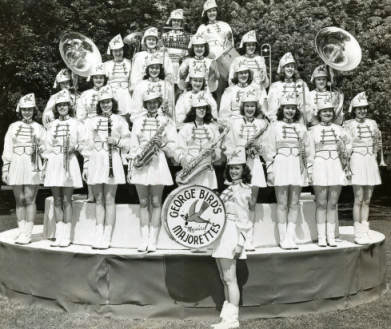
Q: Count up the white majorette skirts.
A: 10